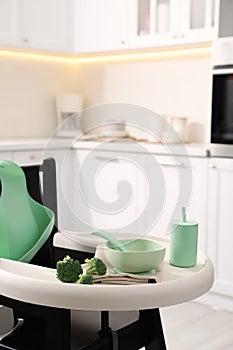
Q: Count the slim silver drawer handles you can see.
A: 2